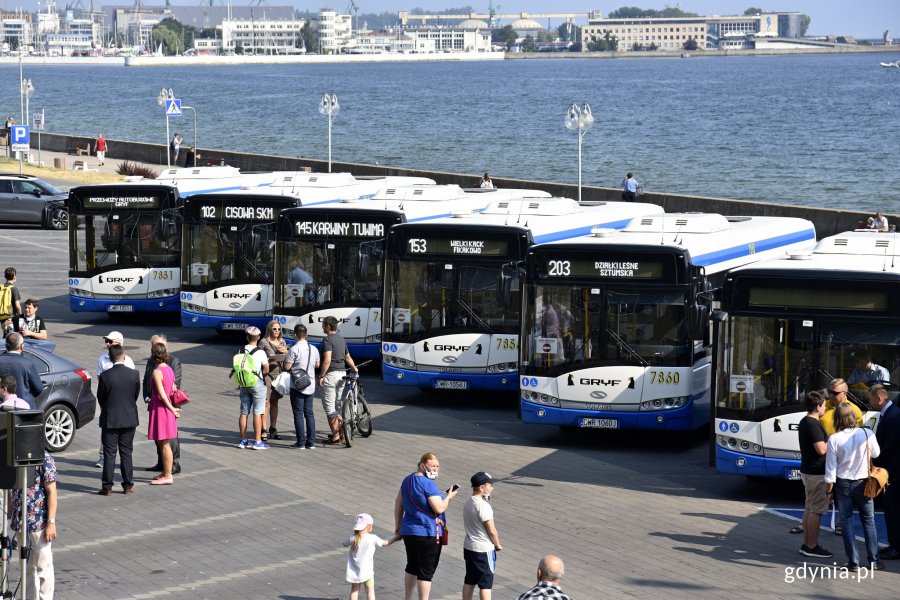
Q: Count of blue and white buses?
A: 6